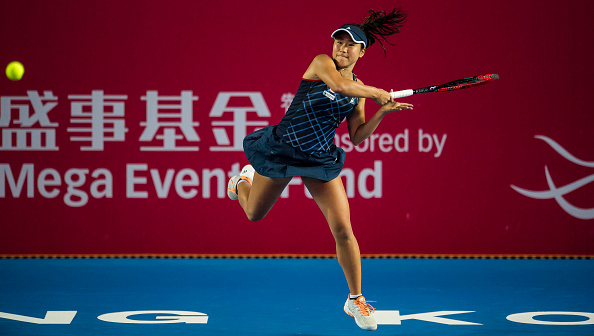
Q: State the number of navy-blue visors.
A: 1